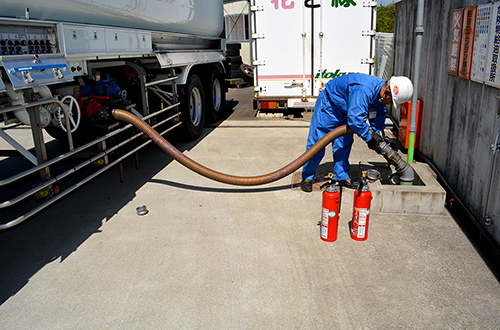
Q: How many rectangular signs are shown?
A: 4